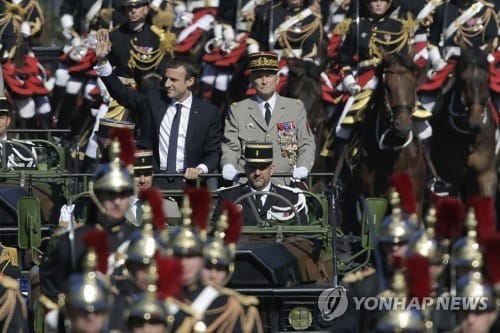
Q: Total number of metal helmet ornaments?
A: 11